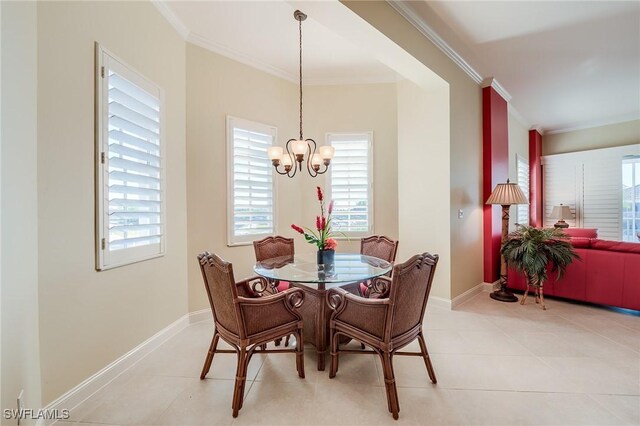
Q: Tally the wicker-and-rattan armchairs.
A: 4